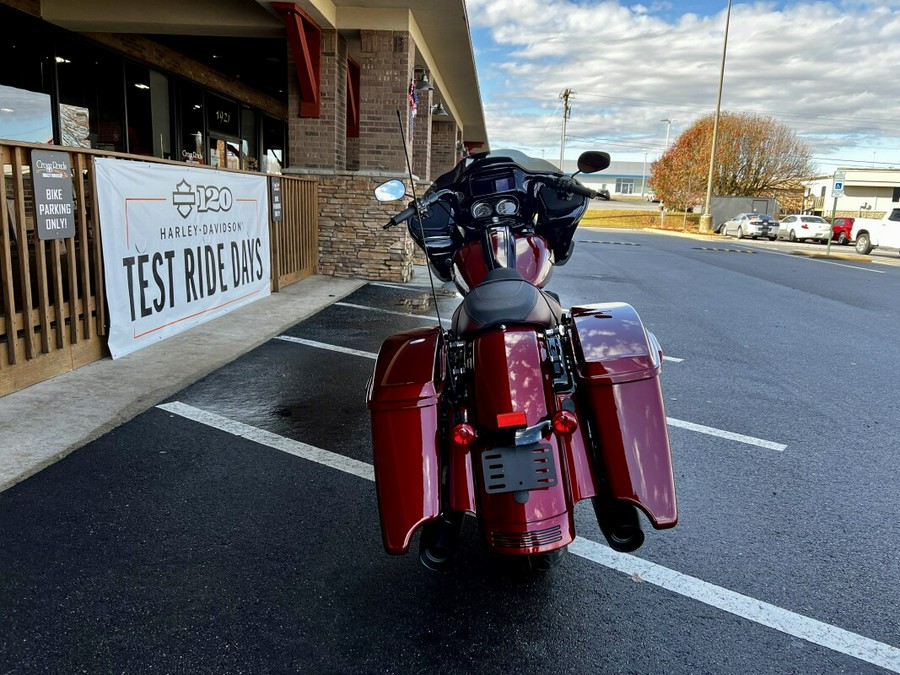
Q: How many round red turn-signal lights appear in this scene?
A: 2